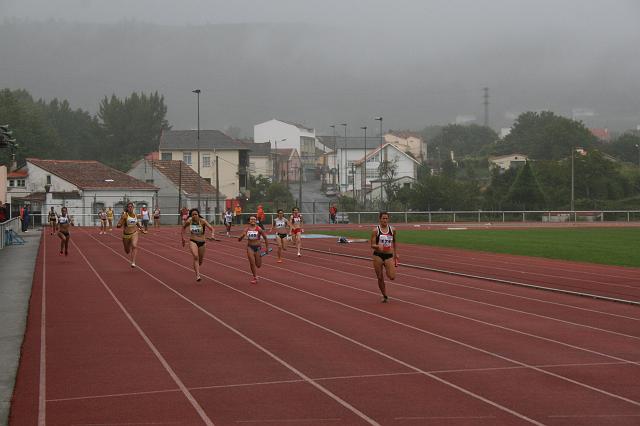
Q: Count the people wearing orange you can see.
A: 2